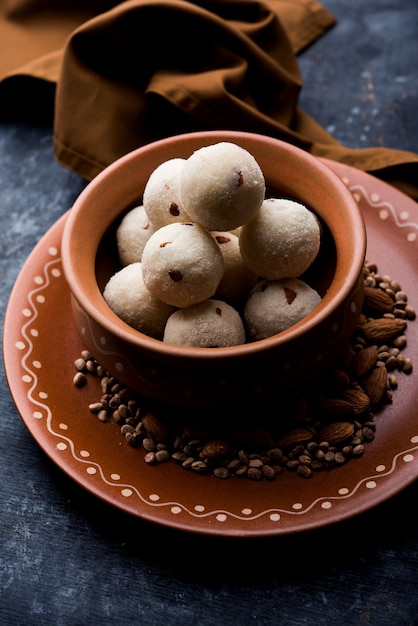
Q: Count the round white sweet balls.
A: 9